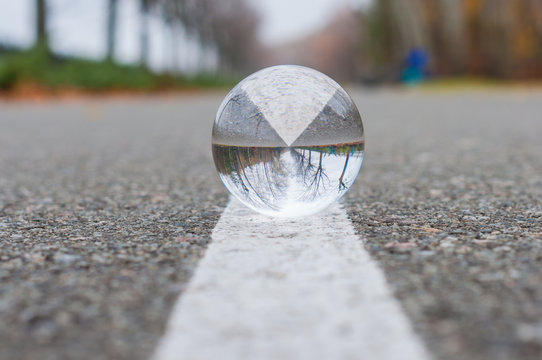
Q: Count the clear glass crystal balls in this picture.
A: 1